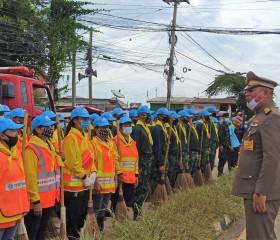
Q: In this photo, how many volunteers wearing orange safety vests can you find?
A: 5